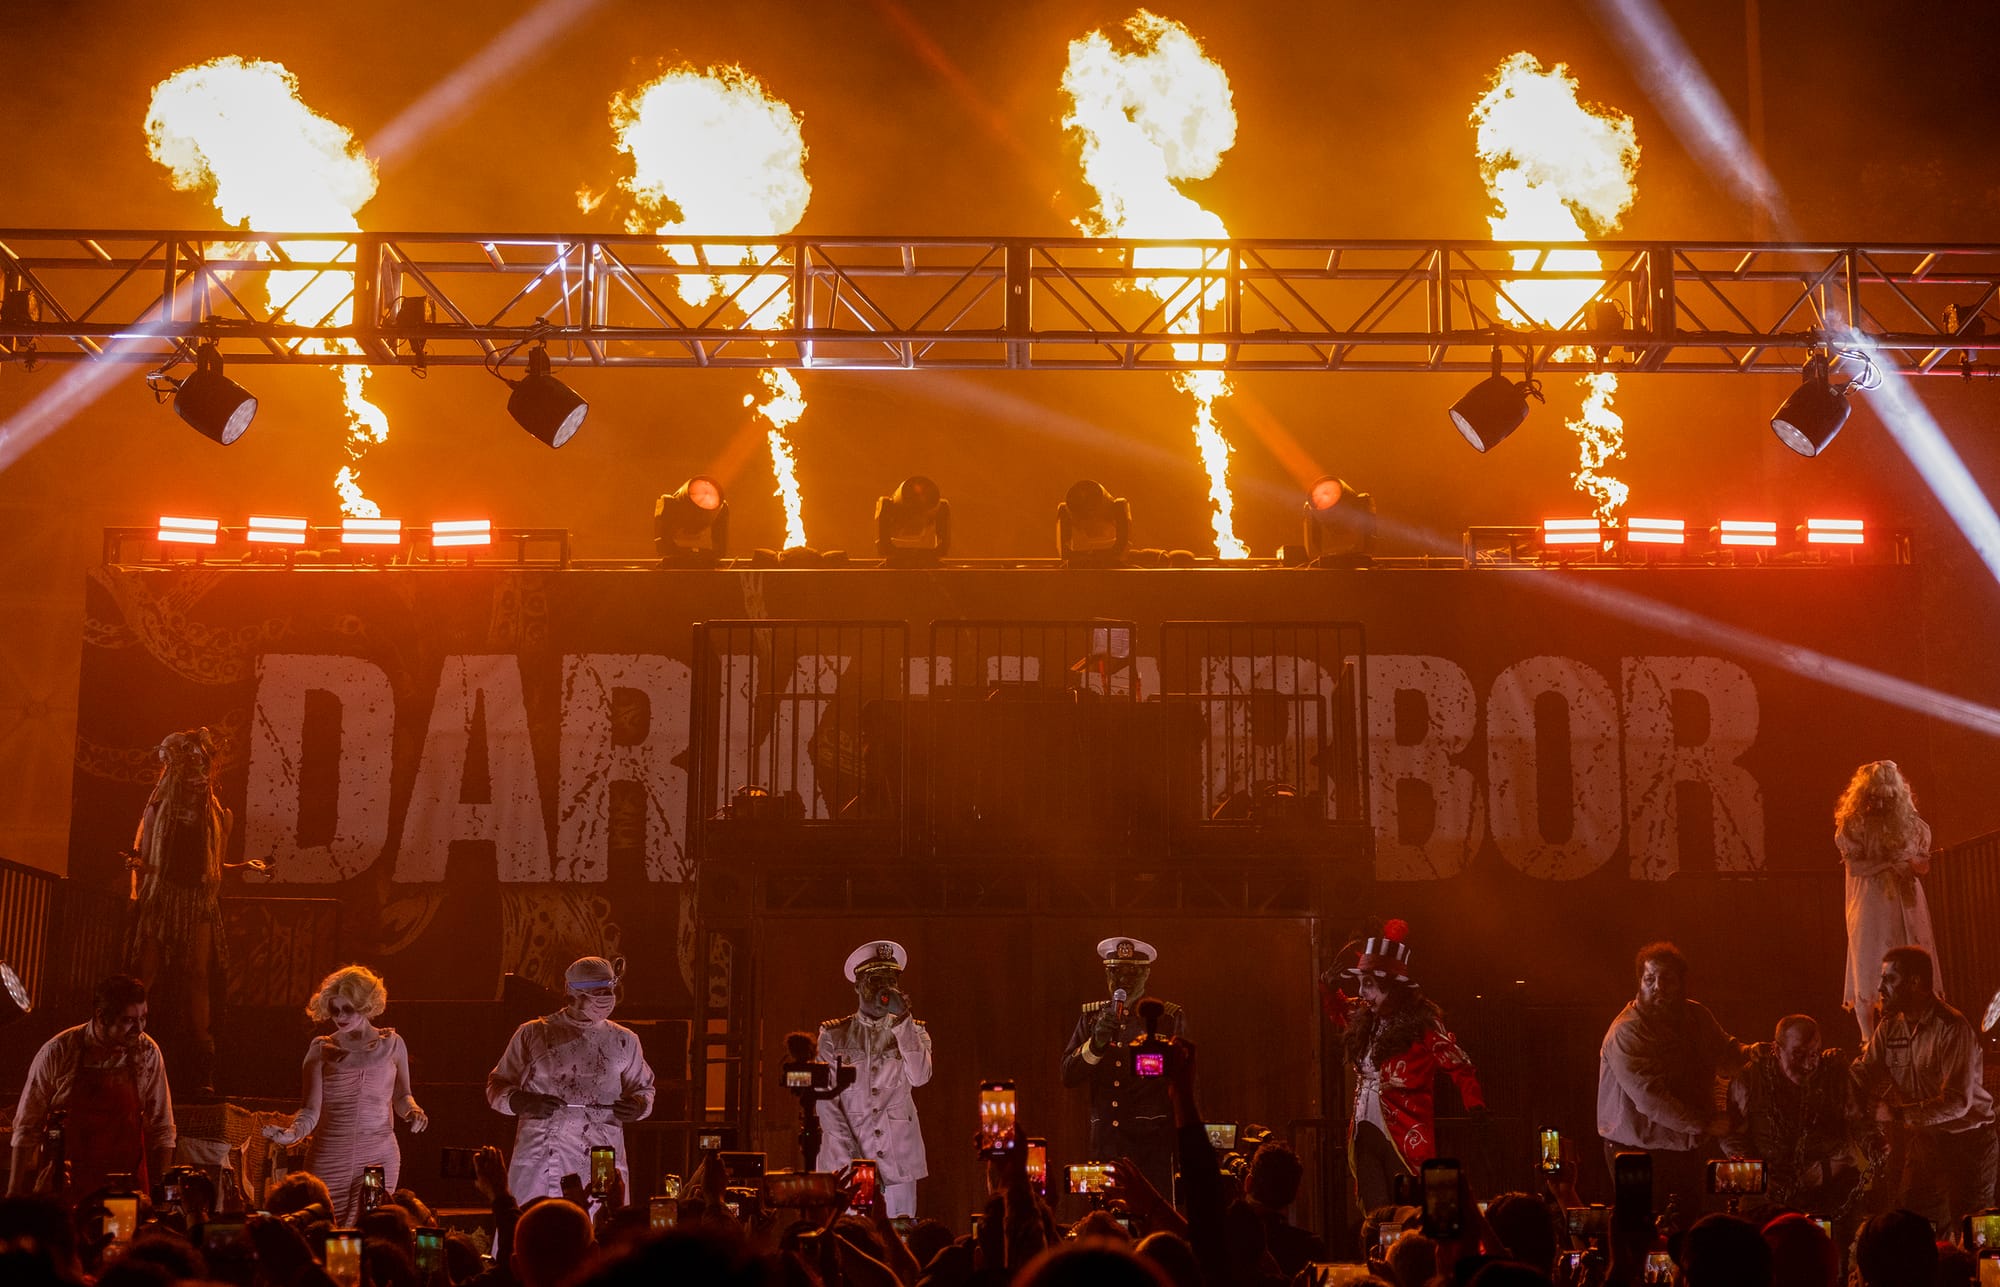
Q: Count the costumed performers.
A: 11